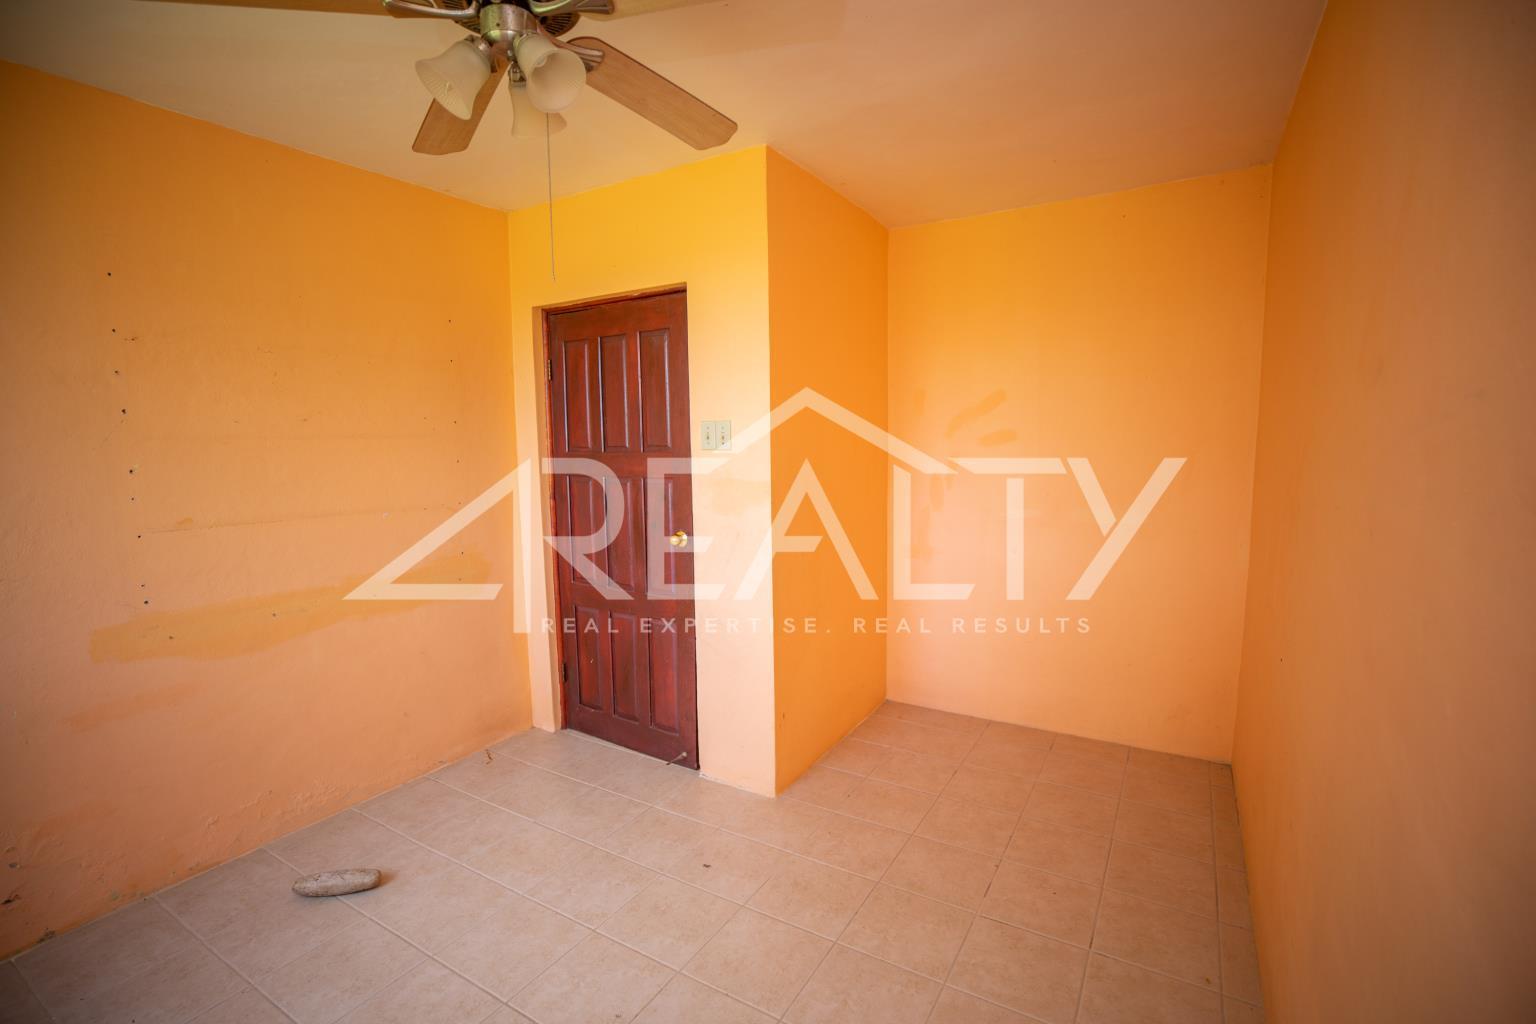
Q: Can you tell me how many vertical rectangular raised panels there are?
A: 9